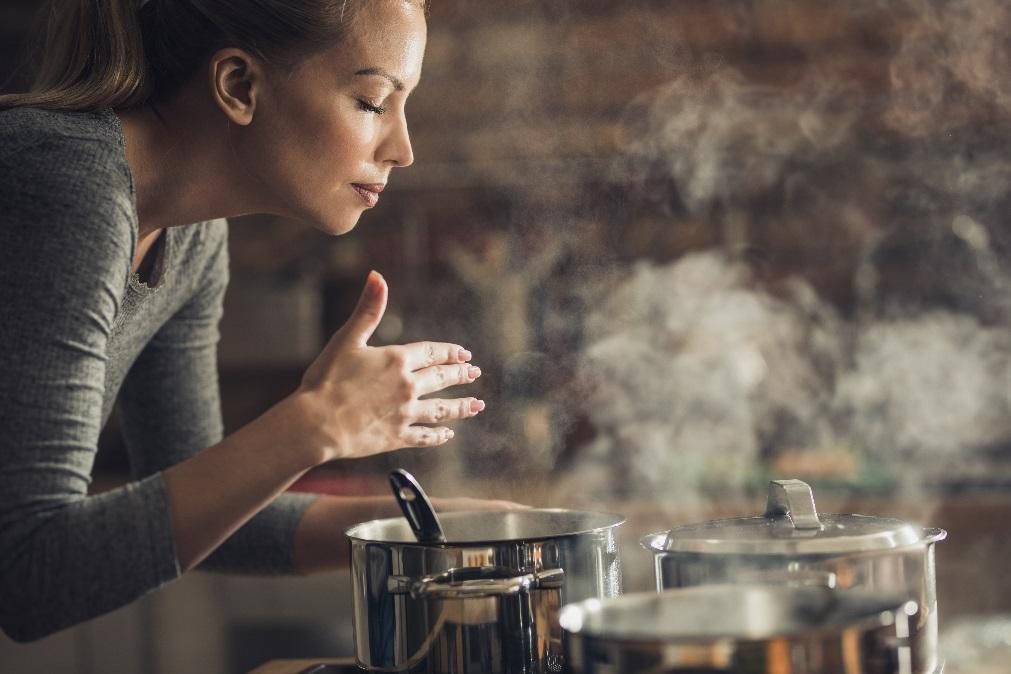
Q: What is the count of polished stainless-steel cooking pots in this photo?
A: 3